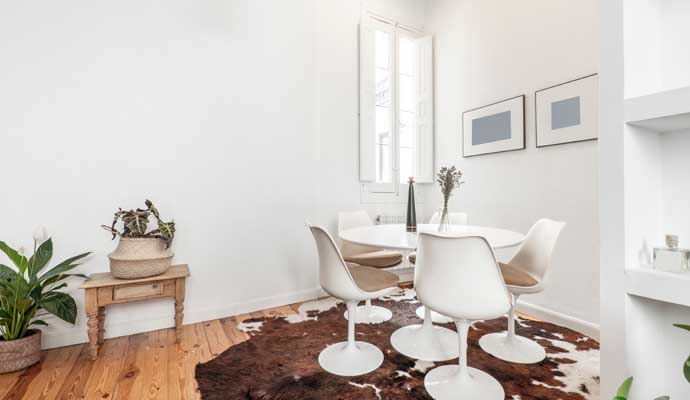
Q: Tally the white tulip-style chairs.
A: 5